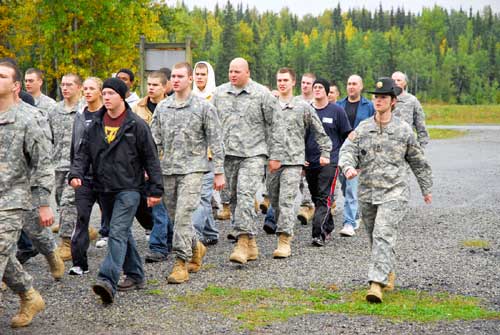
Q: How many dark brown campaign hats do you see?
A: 1